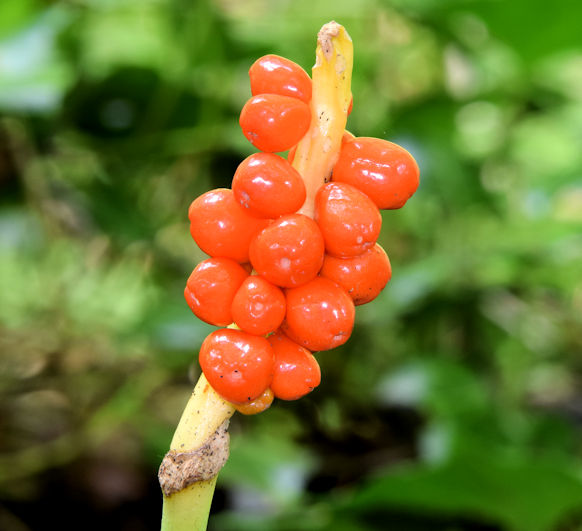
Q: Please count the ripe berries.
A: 13